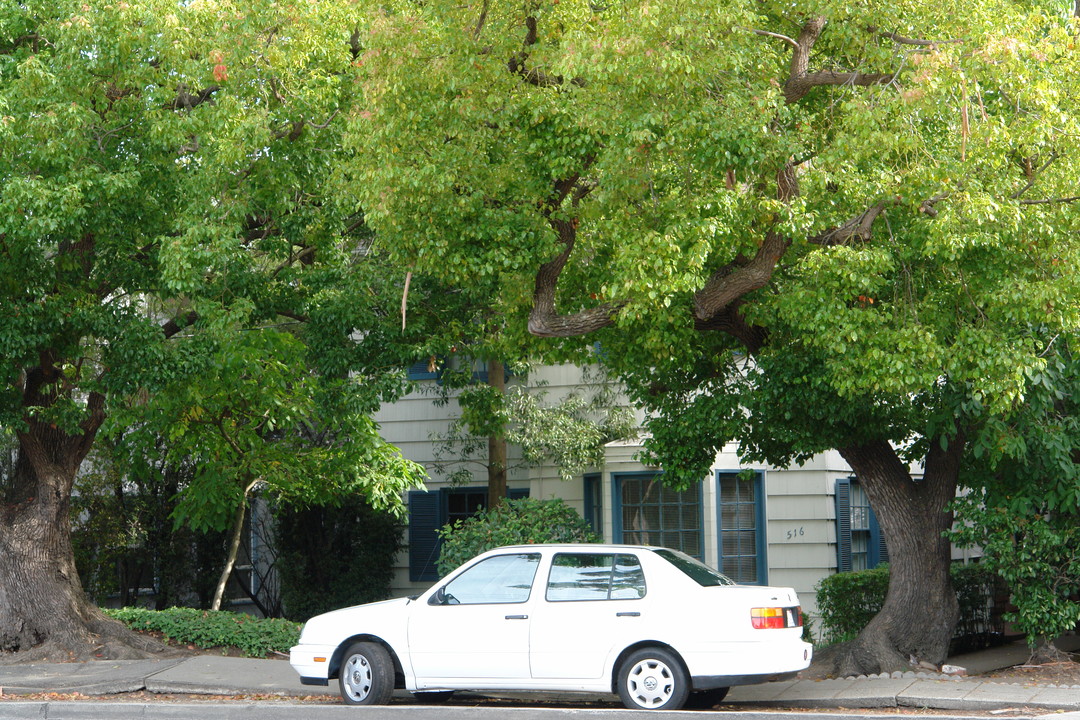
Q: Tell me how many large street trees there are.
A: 2